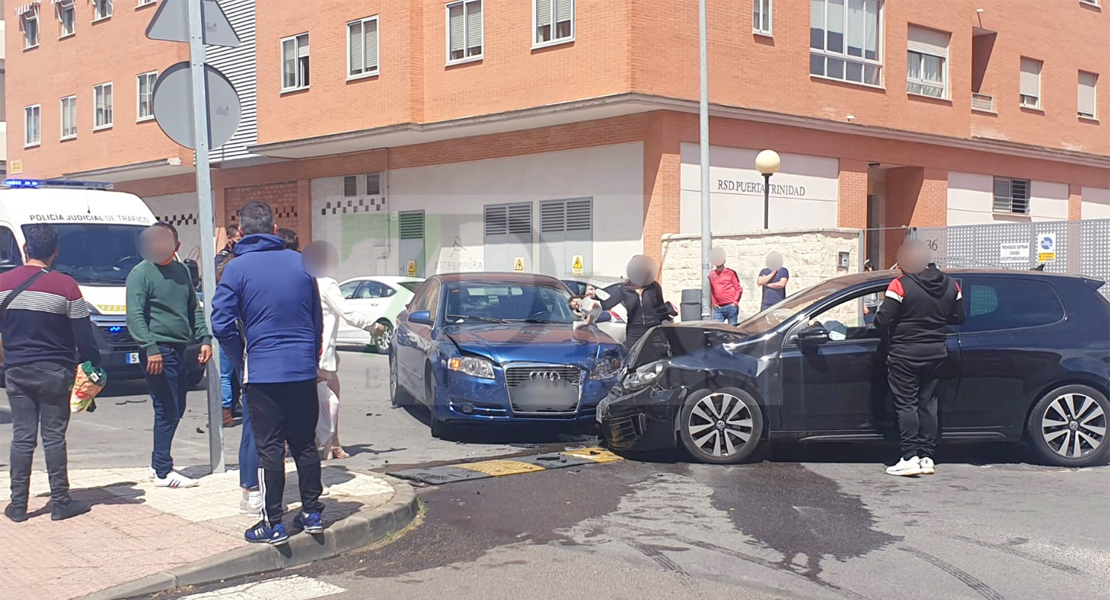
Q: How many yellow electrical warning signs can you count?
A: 3